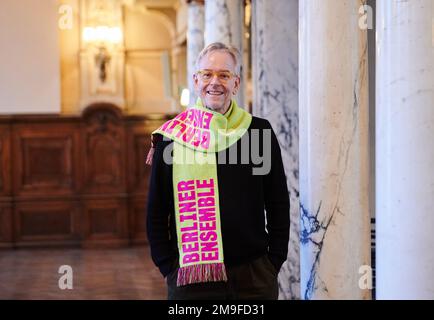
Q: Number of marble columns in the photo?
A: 5